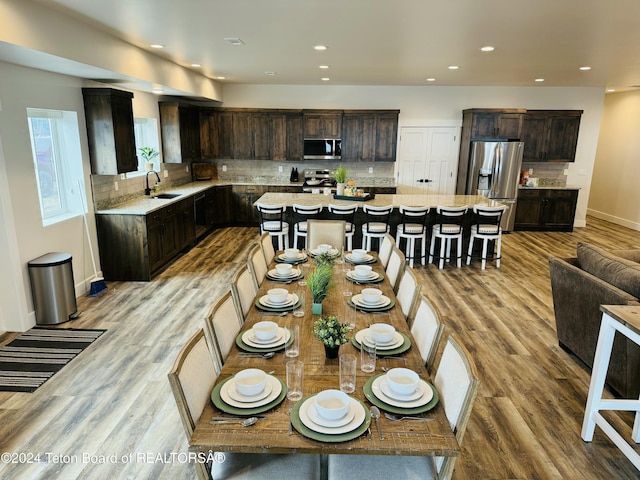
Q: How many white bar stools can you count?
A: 7